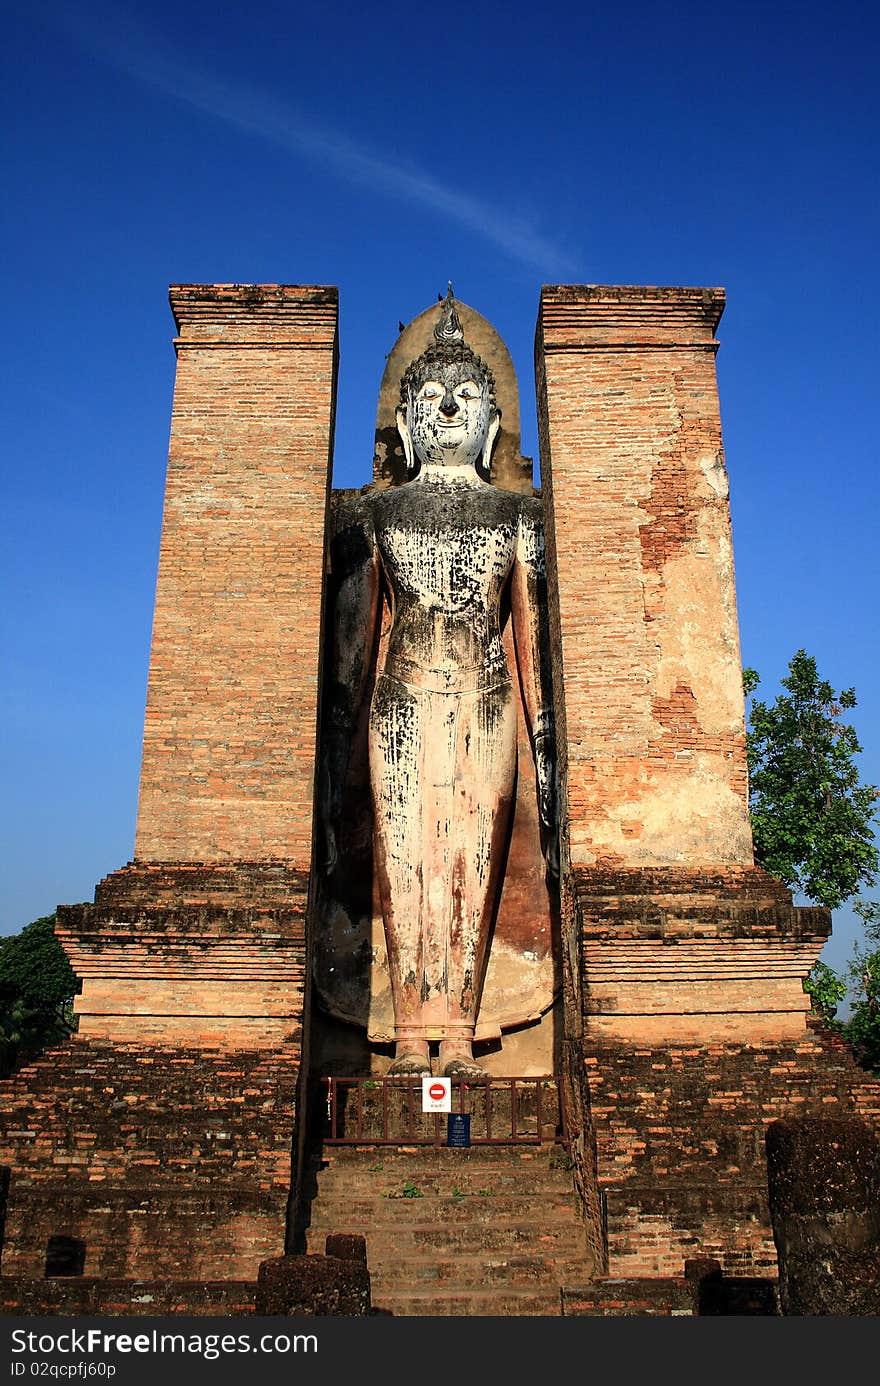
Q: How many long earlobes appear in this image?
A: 2